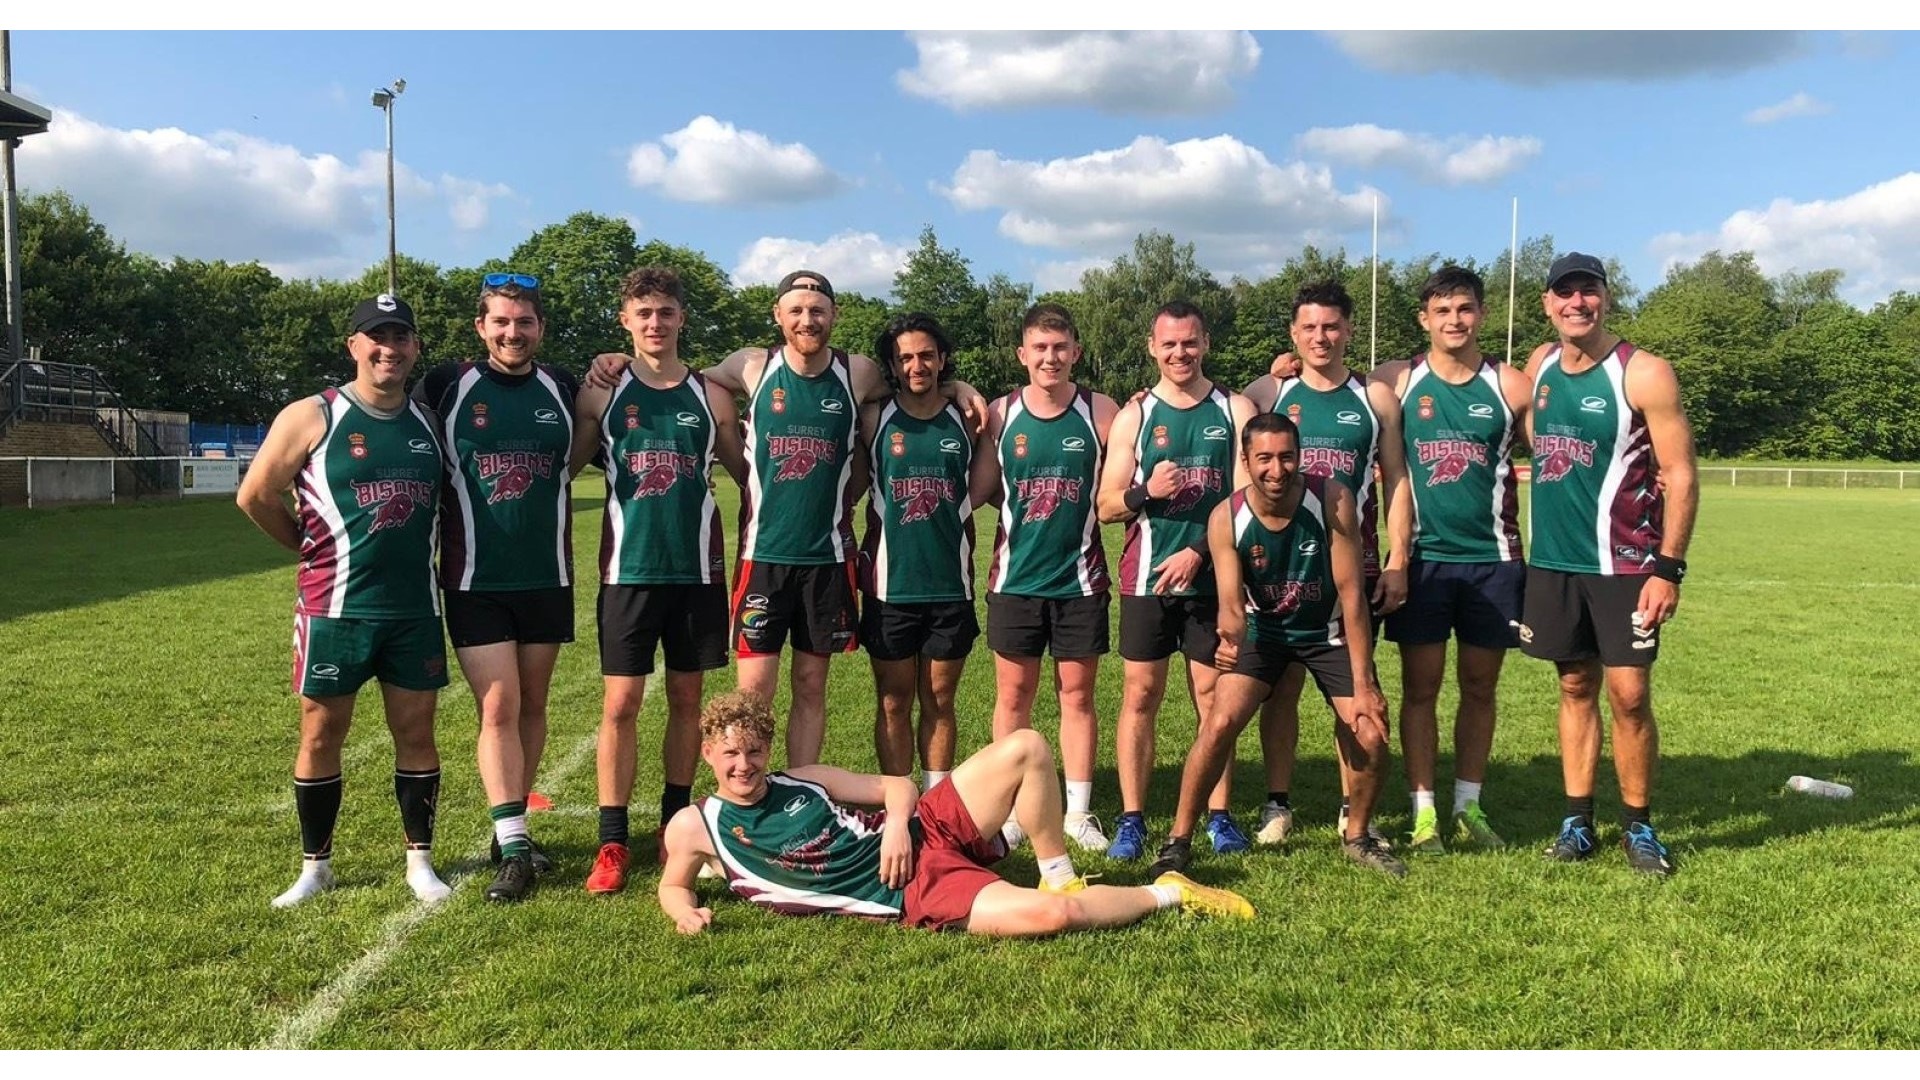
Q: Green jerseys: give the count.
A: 12